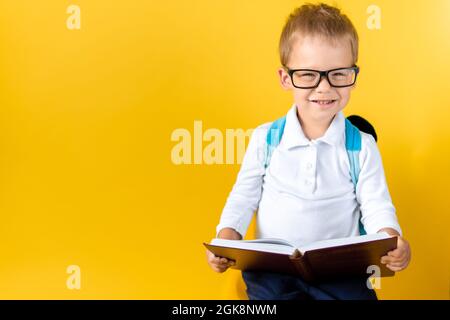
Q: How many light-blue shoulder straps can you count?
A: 2